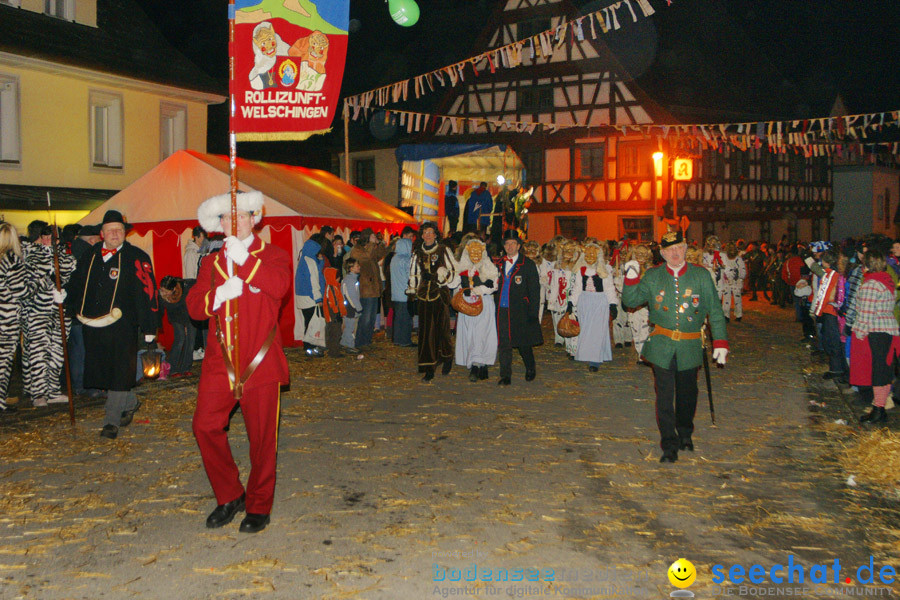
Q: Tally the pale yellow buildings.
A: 1